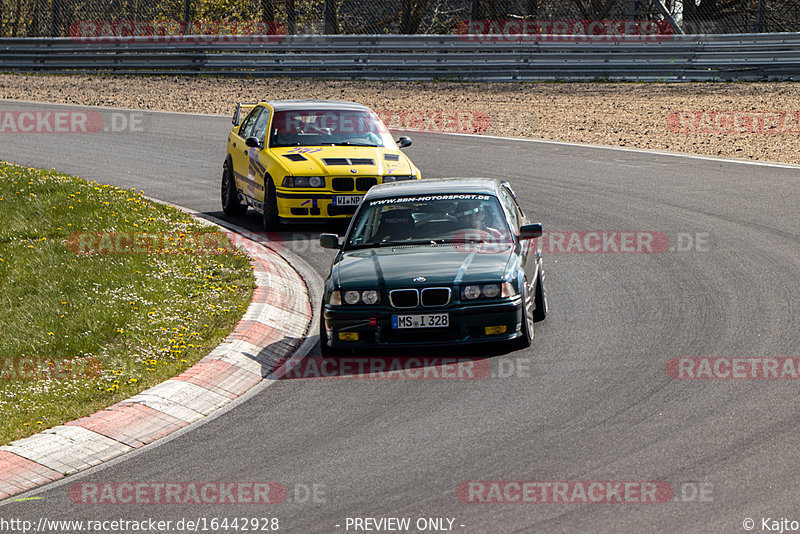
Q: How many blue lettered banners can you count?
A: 0